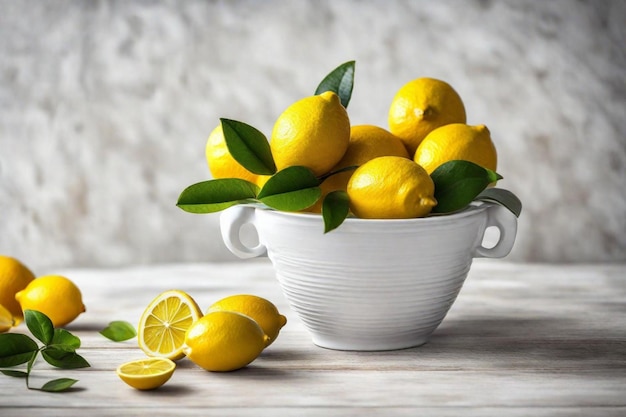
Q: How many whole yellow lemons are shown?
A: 10